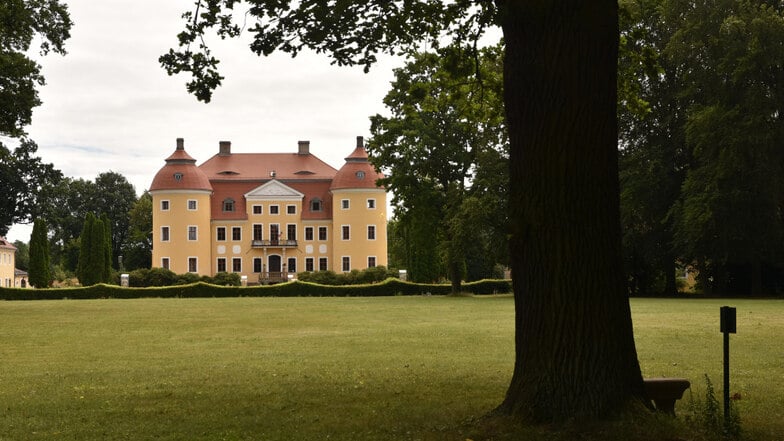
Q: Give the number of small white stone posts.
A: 4